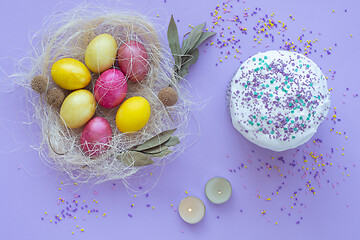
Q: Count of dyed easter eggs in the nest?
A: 7